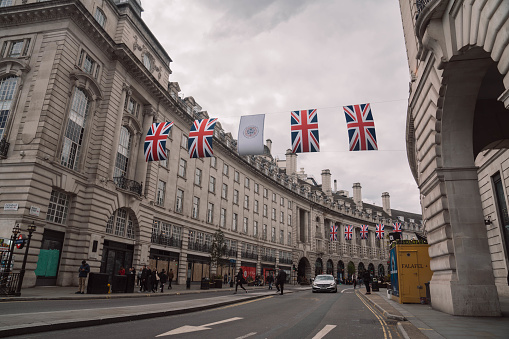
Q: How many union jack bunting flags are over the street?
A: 9